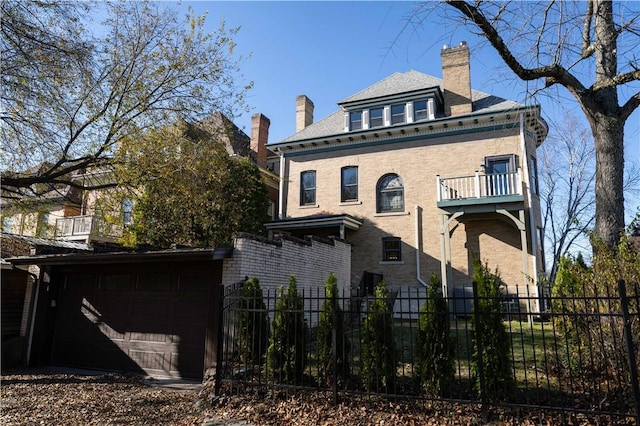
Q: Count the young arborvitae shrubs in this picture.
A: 6